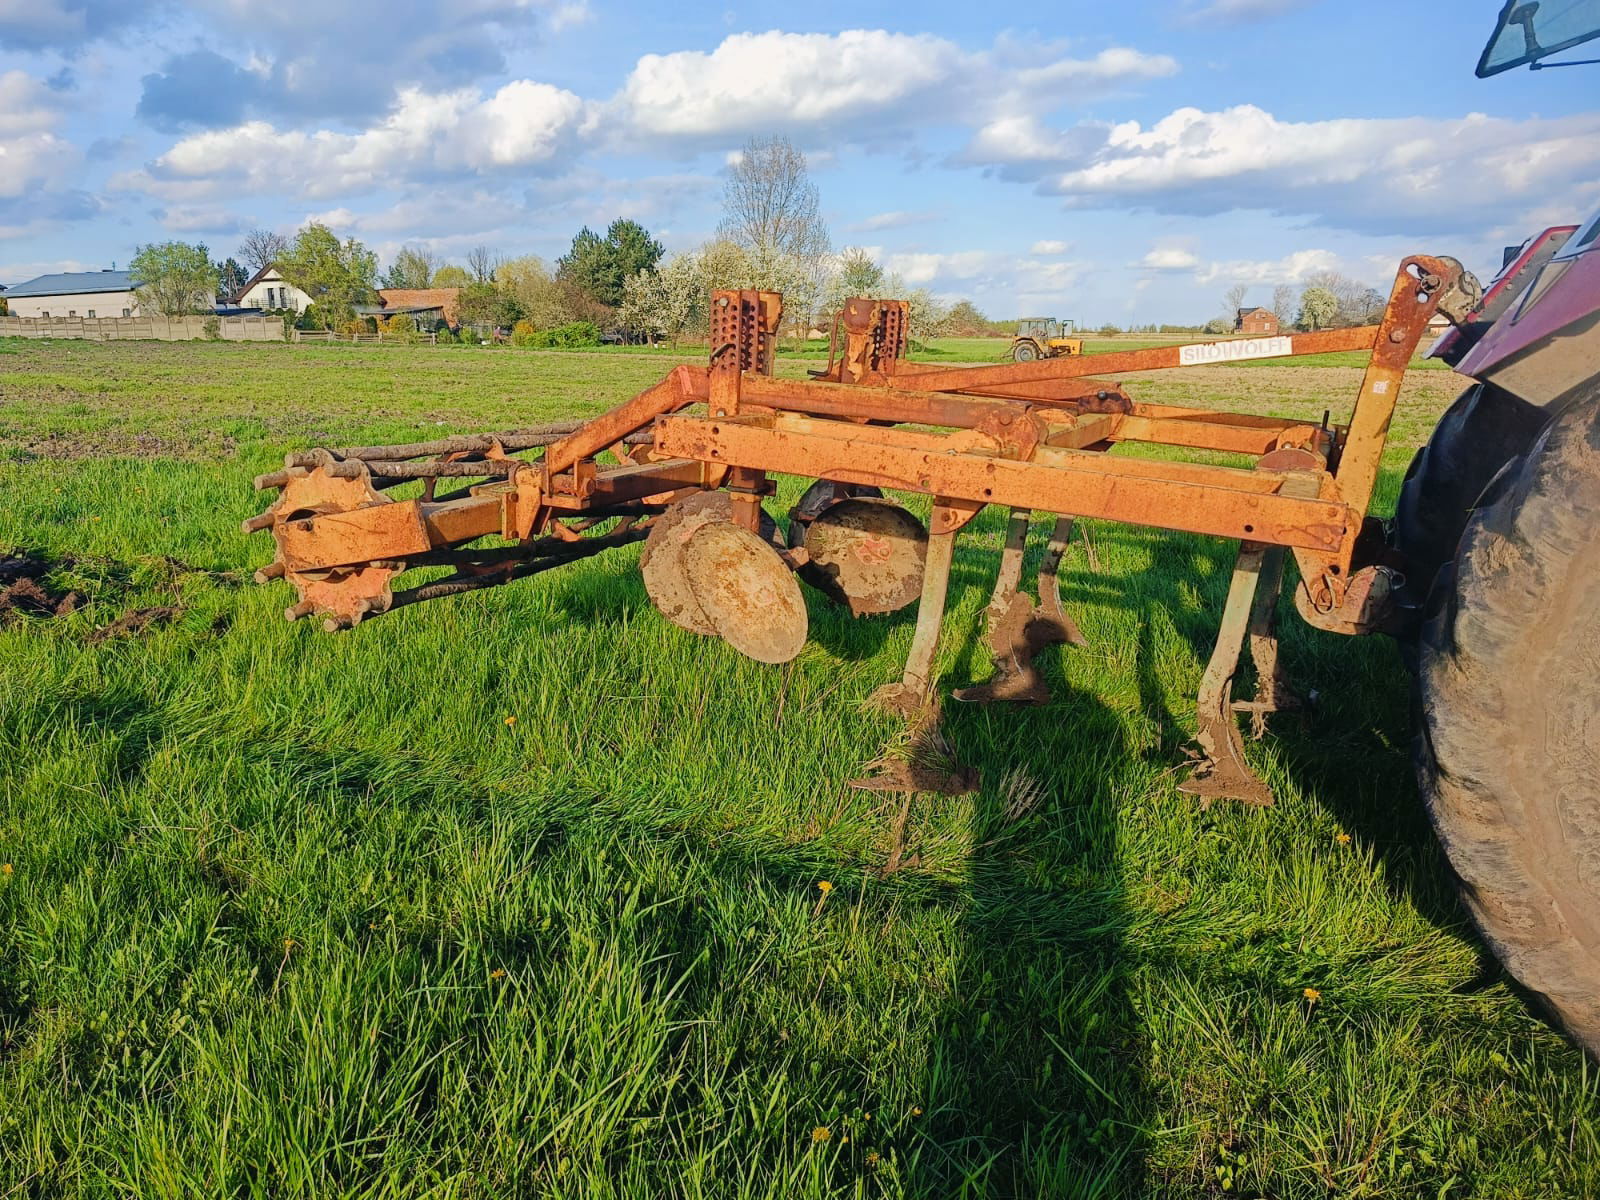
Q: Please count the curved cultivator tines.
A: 5